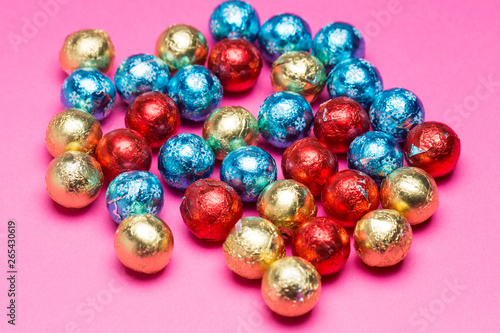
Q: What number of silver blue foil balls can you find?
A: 13